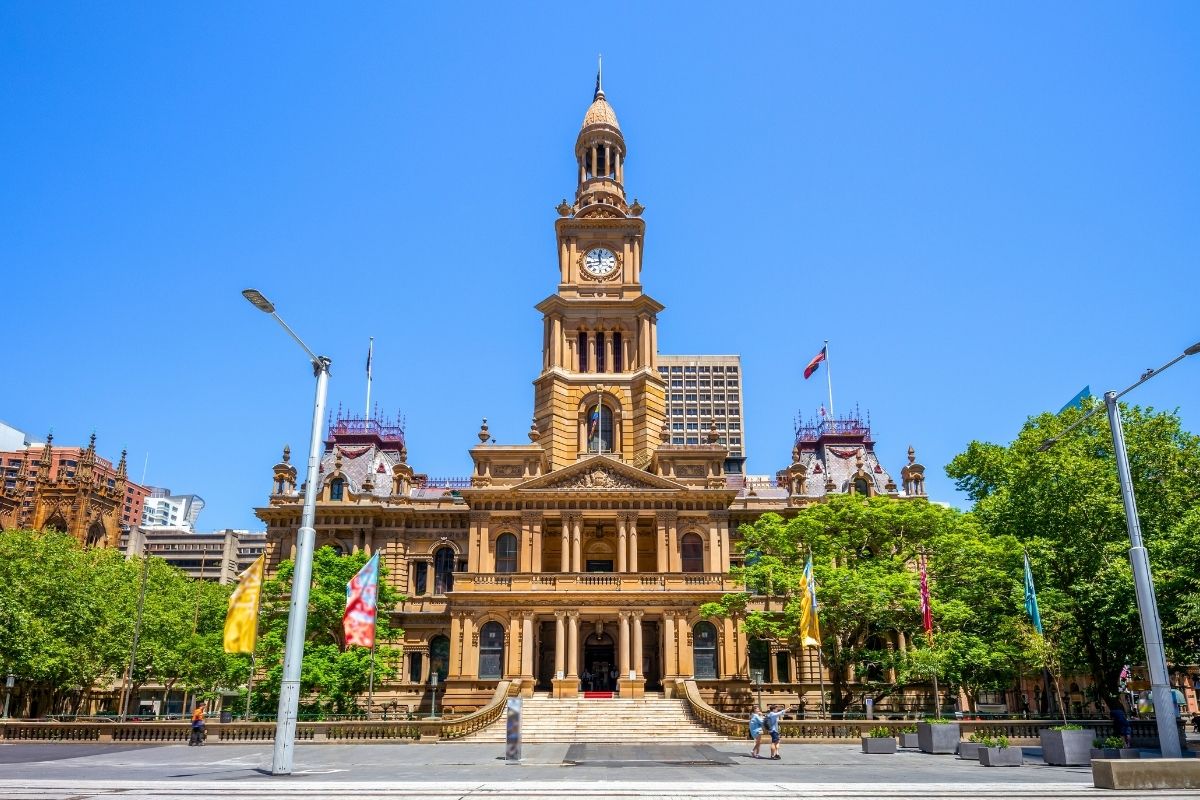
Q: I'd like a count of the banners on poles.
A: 5